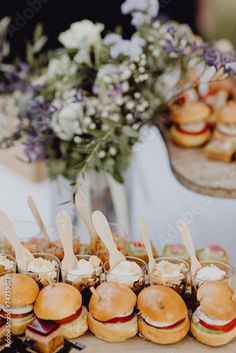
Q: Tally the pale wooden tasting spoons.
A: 7